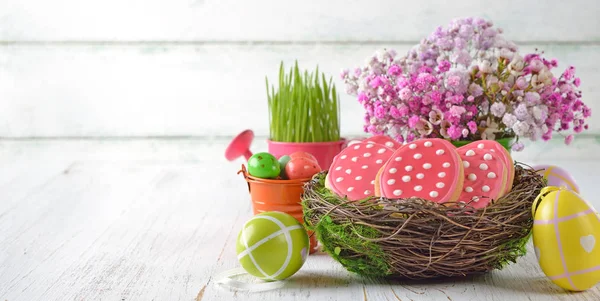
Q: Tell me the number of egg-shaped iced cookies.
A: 5